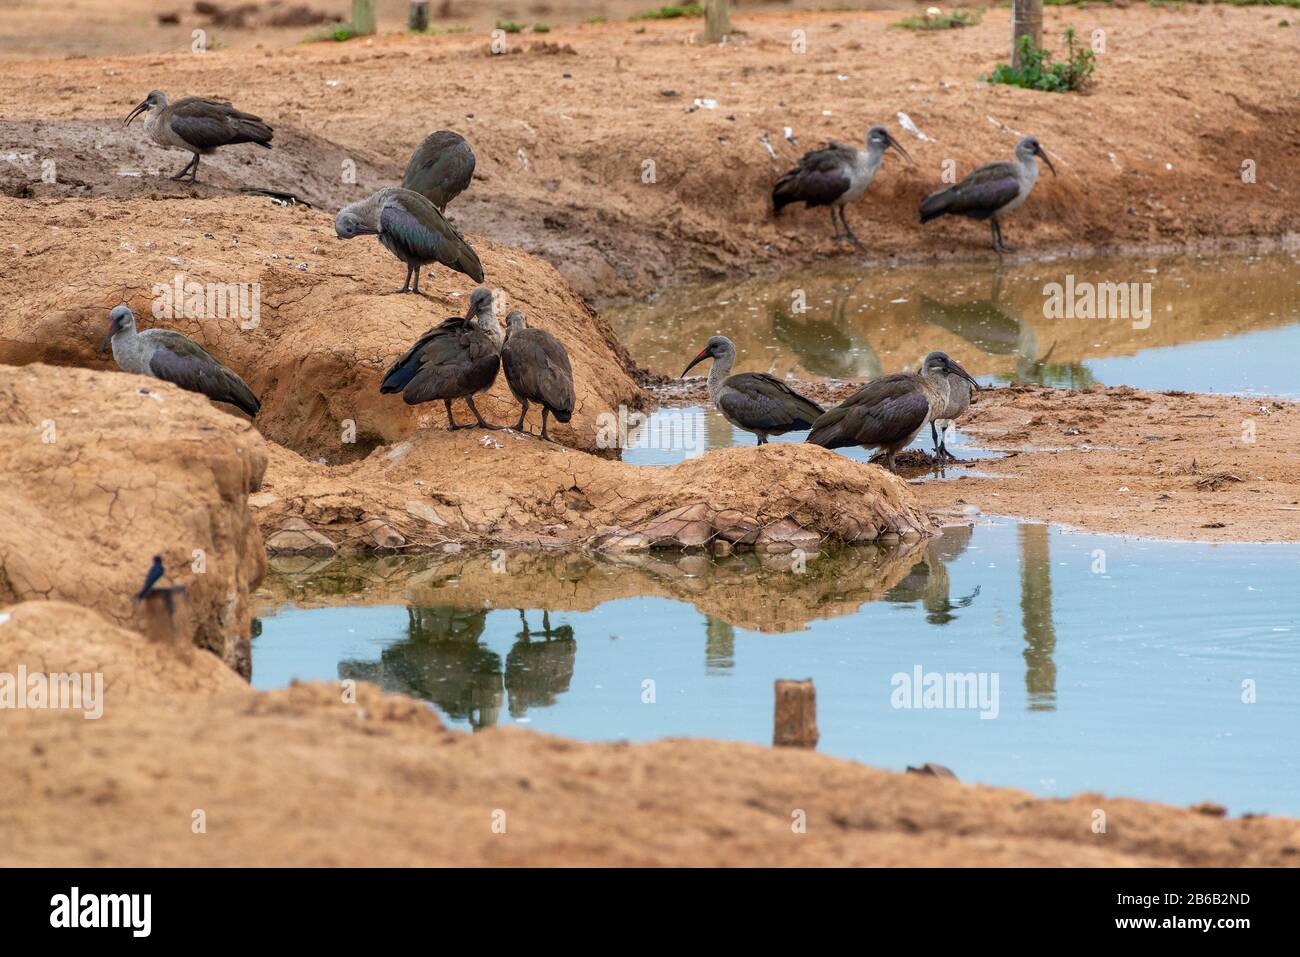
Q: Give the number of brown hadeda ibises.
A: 11